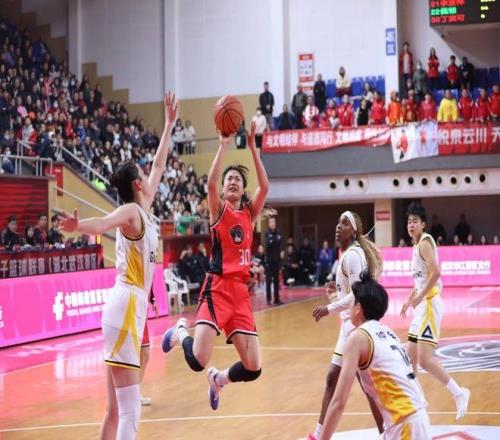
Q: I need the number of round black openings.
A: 10